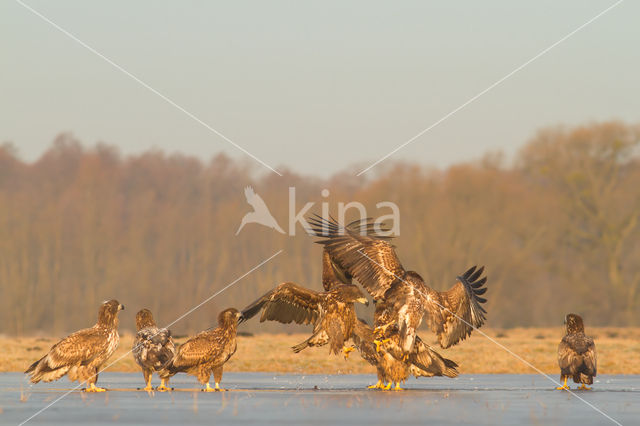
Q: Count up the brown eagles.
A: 7